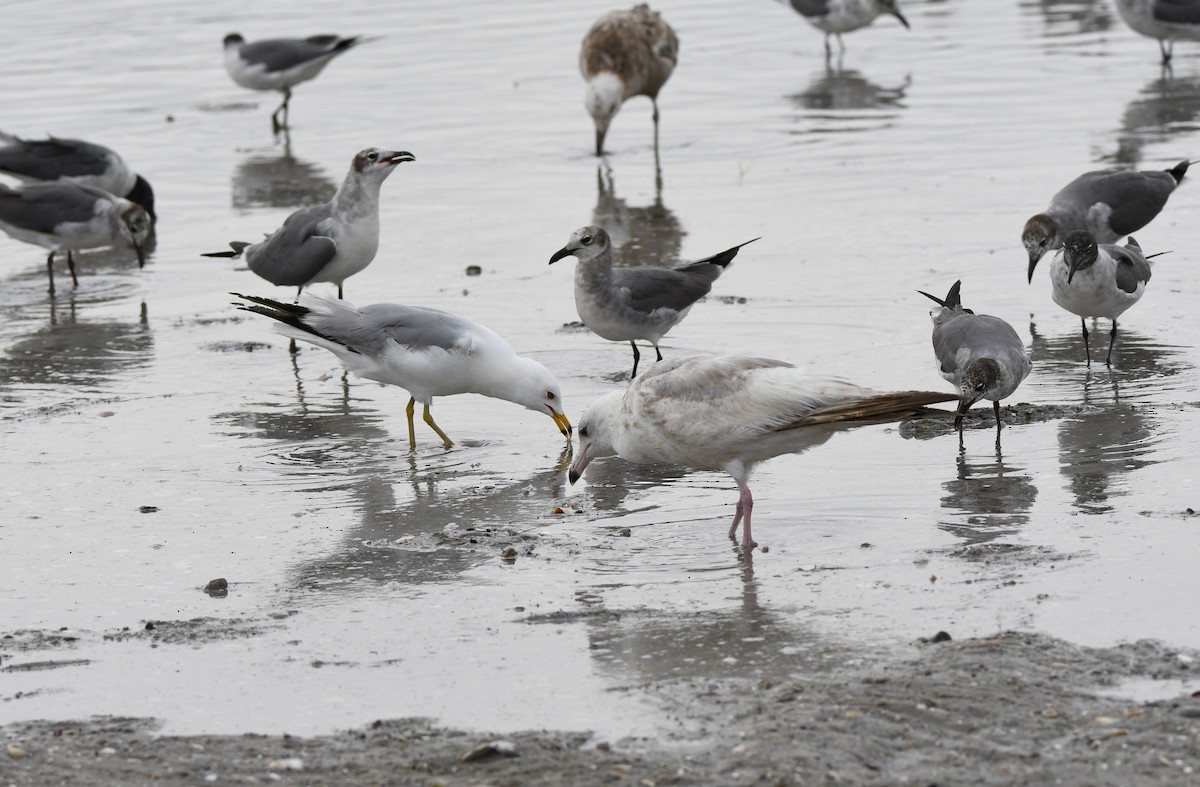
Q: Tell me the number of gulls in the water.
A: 13